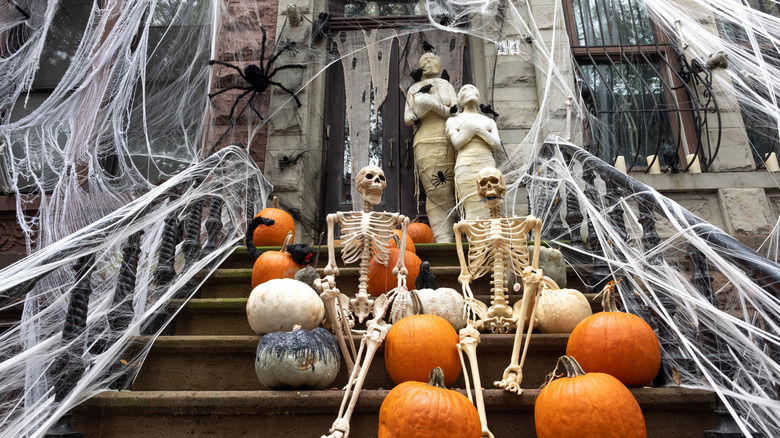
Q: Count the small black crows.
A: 6